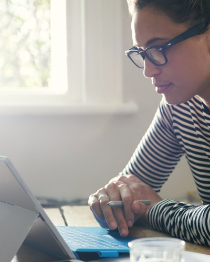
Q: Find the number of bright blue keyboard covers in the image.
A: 1